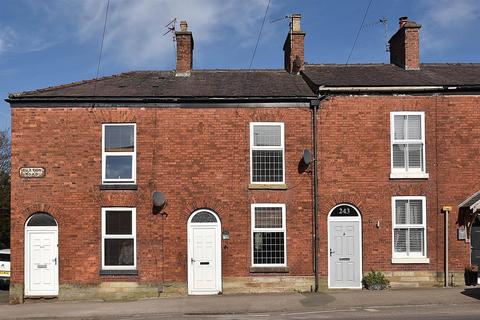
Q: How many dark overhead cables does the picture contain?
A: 3